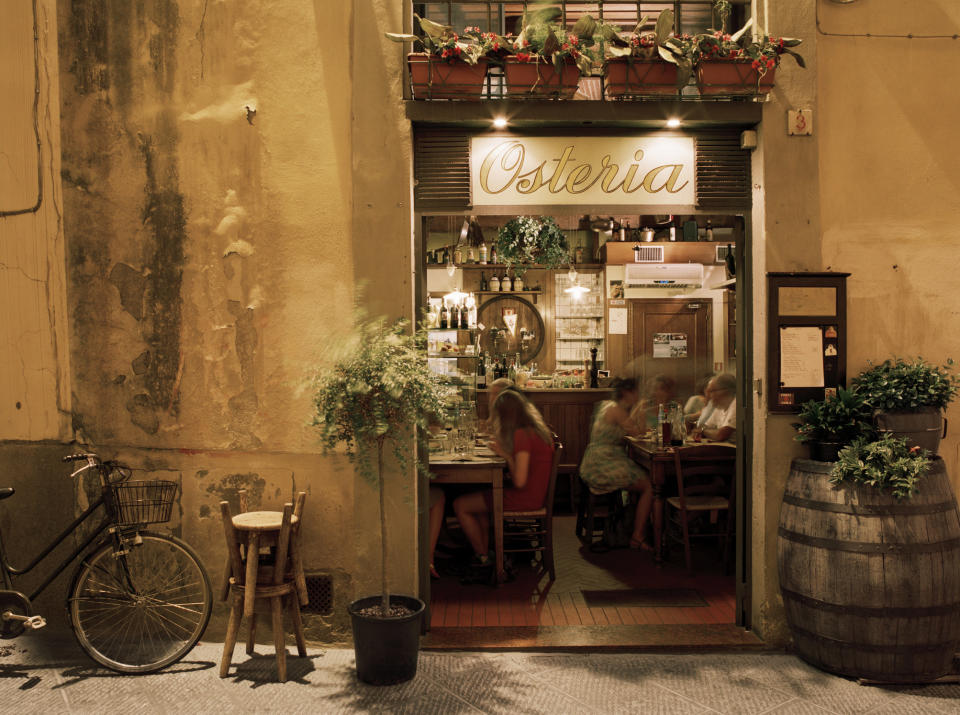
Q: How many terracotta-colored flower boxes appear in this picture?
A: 4